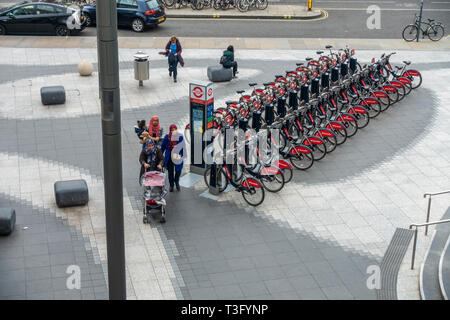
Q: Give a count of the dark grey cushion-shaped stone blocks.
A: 4